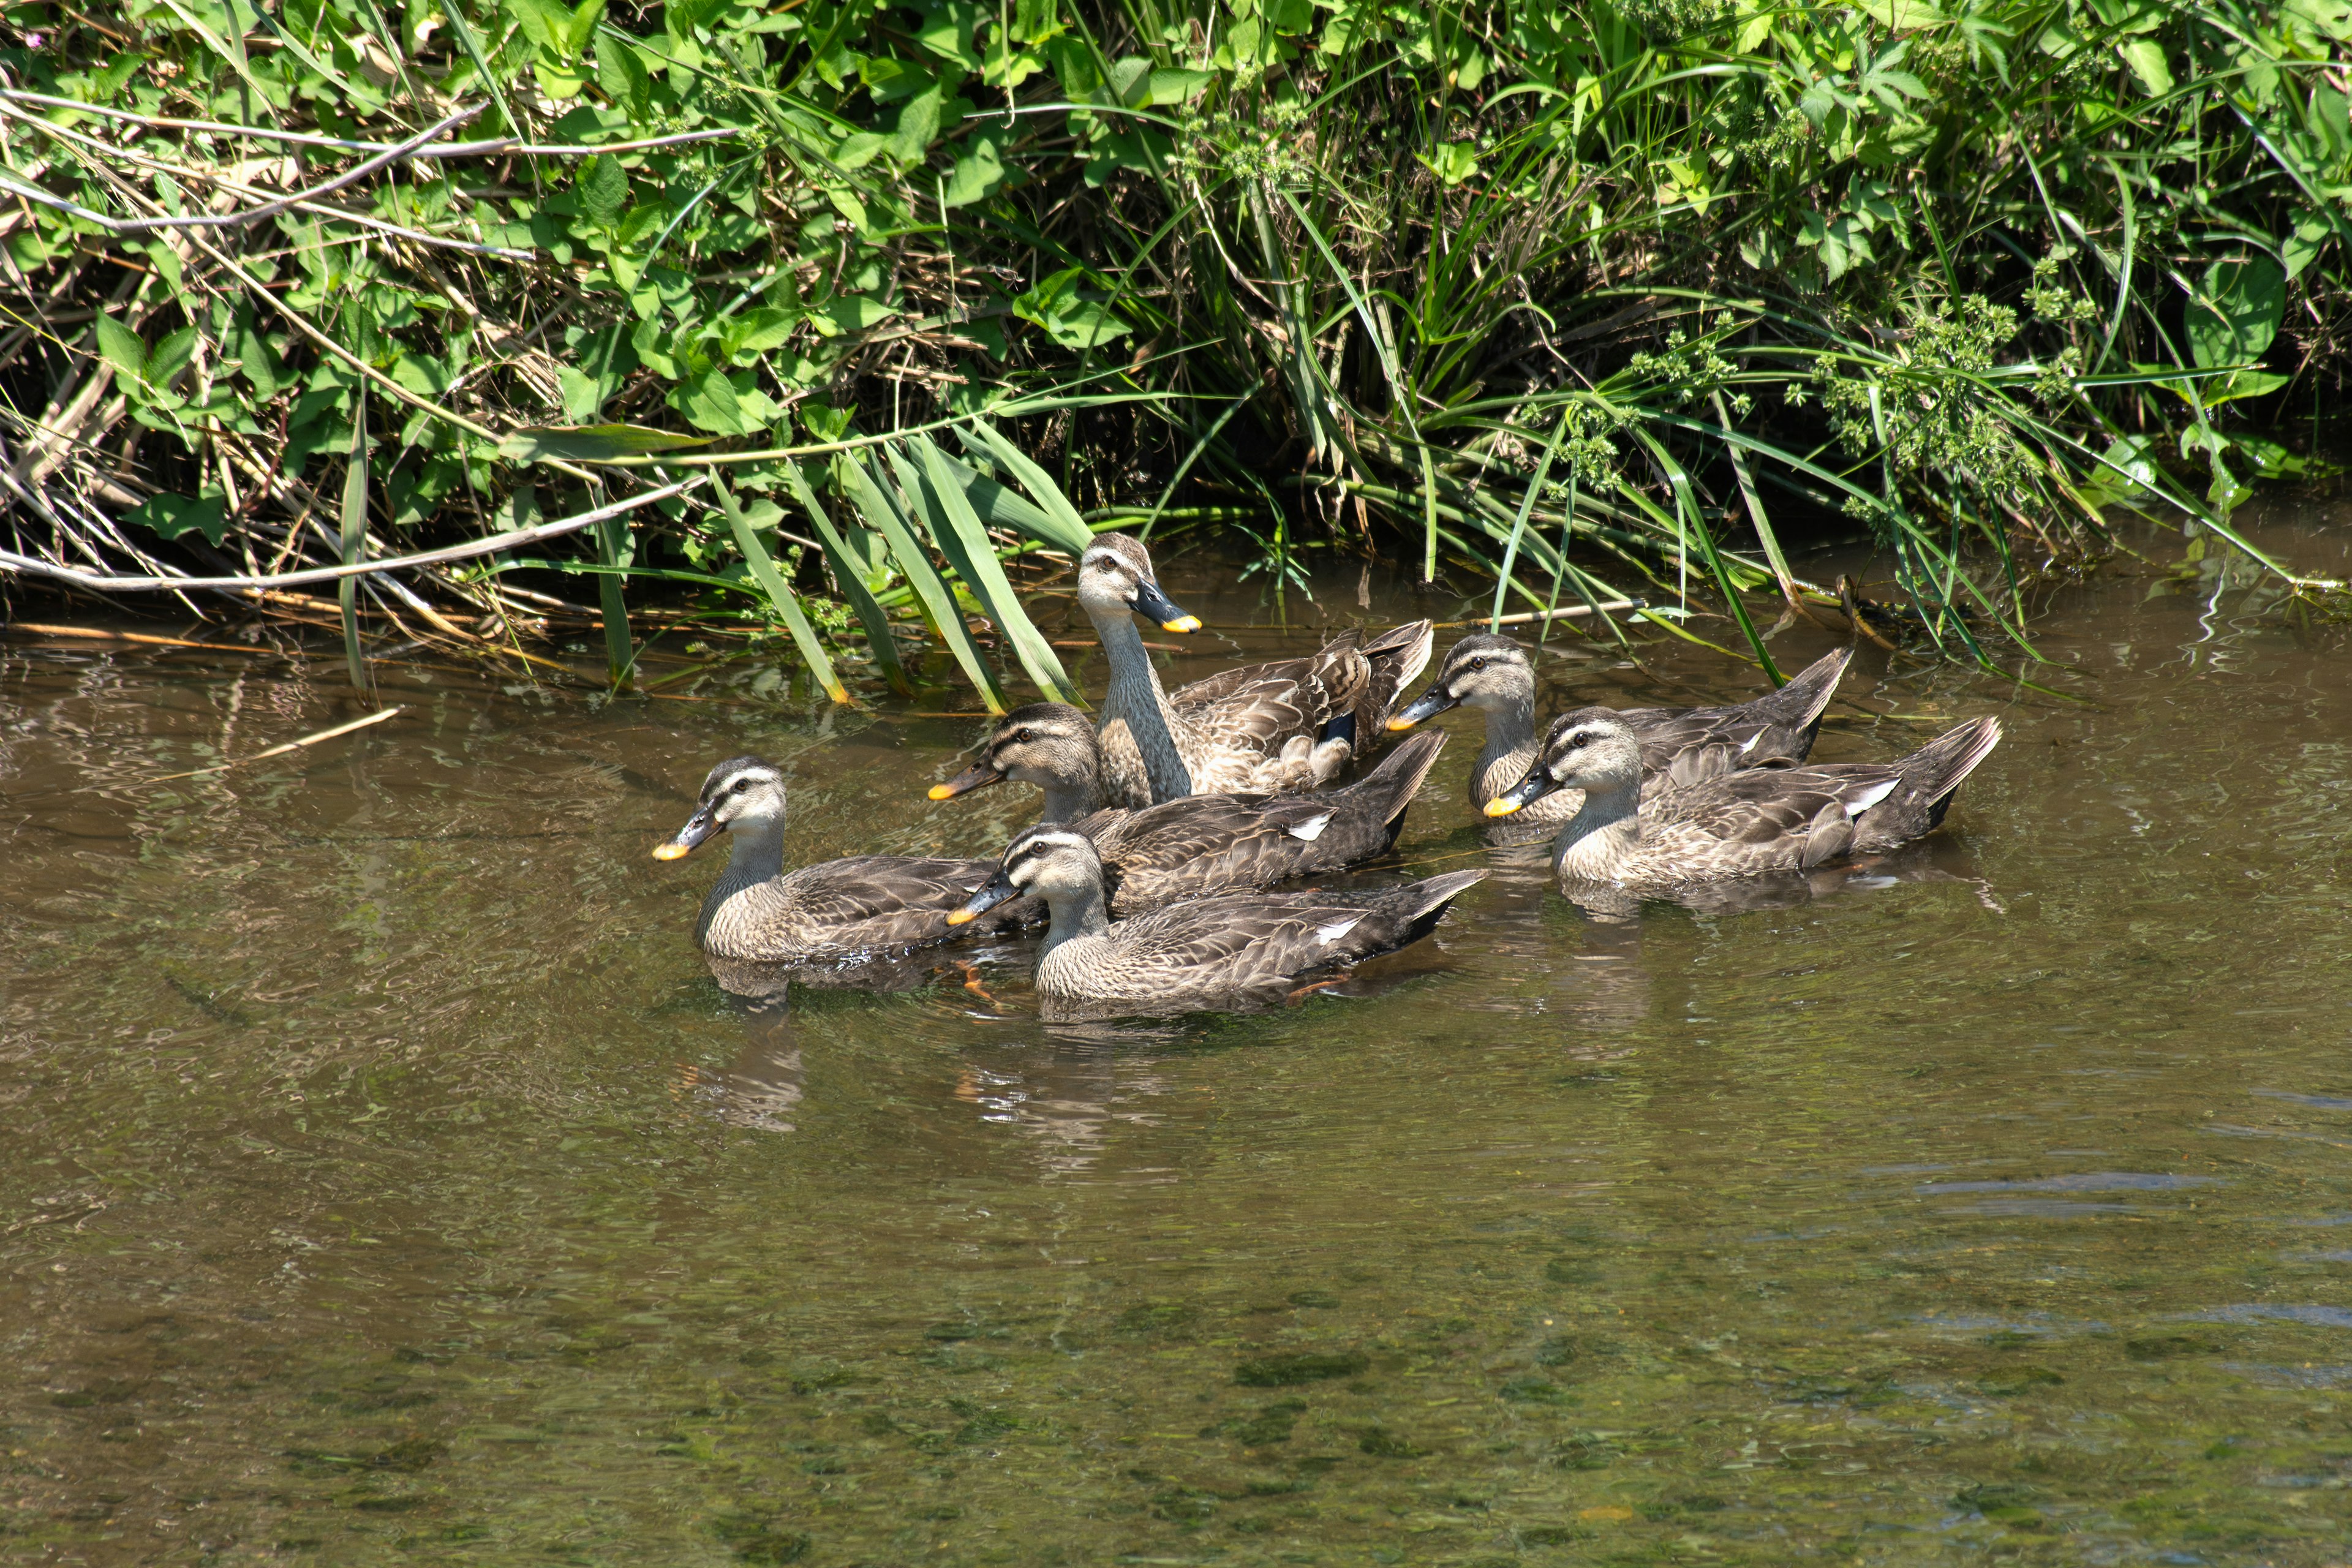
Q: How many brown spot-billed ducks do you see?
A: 6